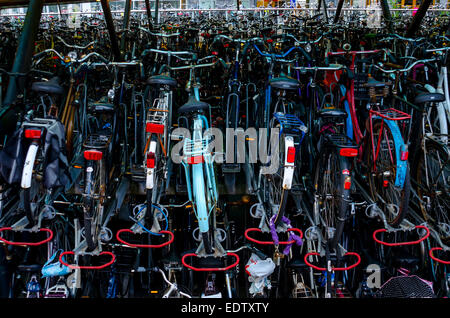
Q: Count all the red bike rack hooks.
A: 8